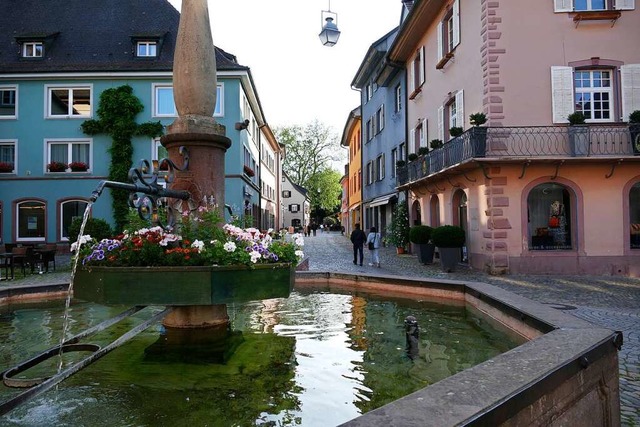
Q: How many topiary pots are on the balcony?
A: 8